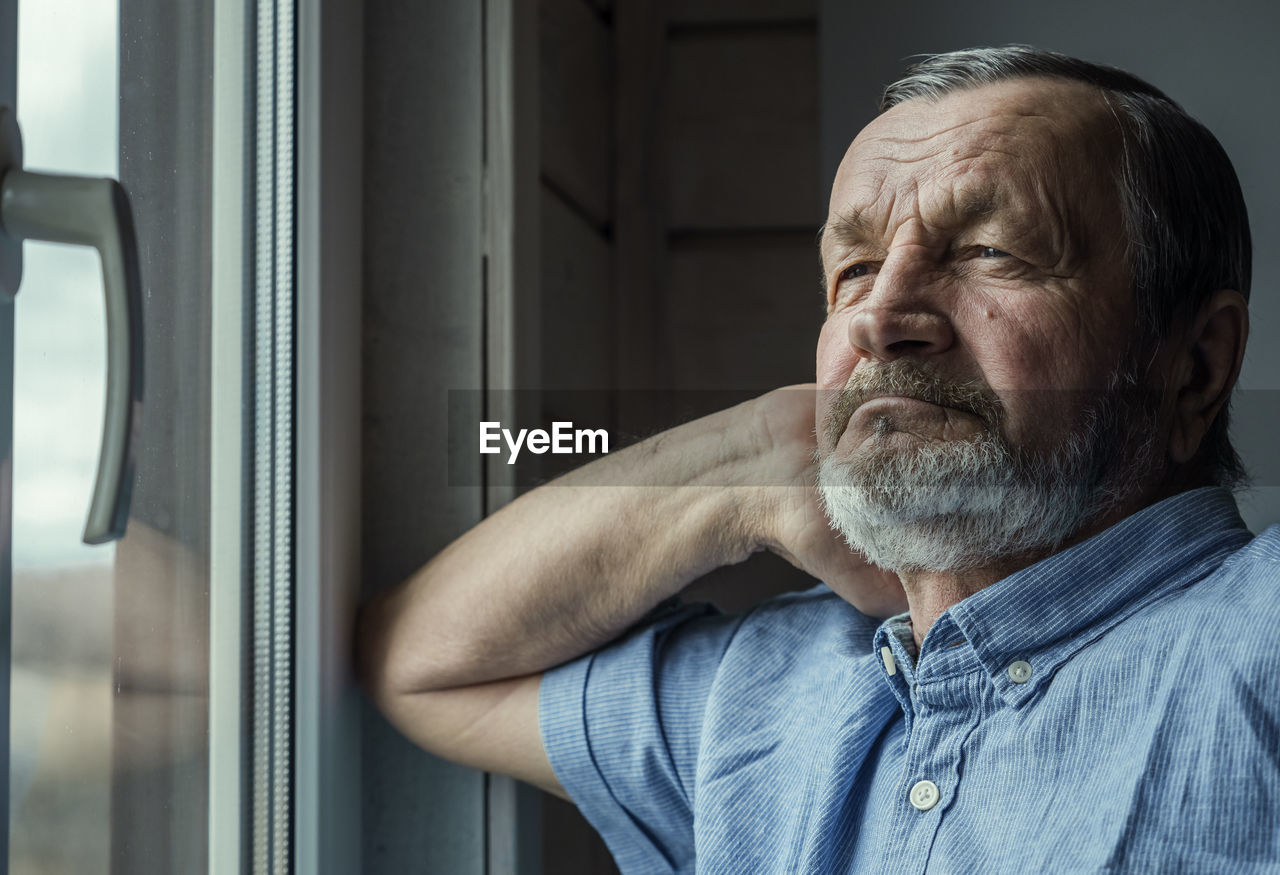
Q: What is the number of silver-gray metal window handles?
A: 1